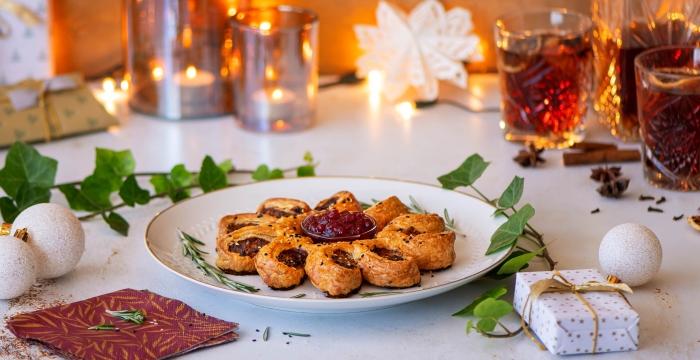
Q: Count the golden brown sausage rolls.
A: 10